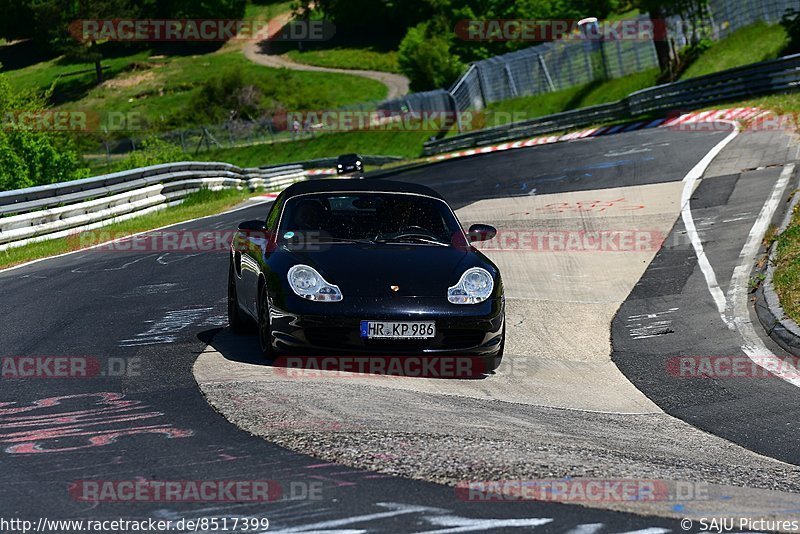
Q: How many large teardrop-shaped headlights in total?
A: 2